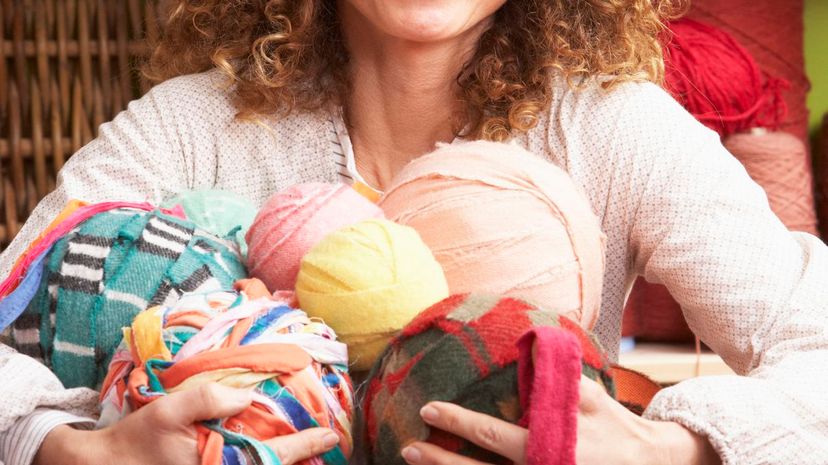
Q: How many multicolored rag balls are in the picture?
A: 3